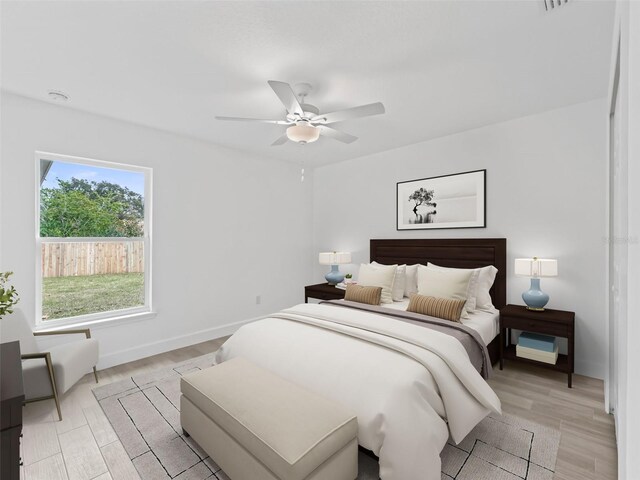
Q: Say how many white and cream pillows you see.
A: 6